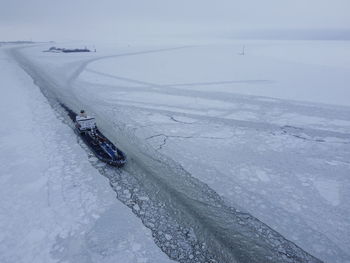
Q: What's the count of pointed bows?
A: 1